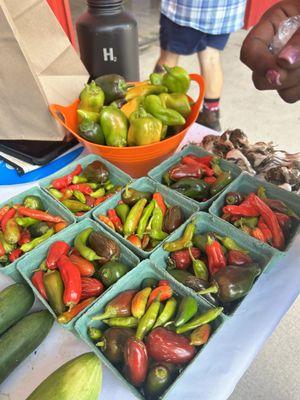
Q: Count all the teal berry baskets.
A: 8